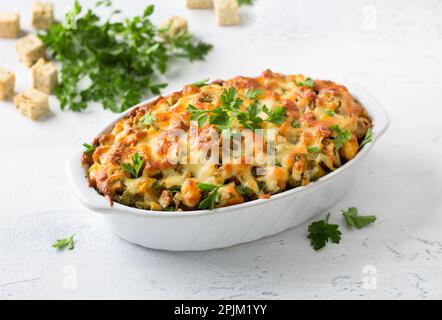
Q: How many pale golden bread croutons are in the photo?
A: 9